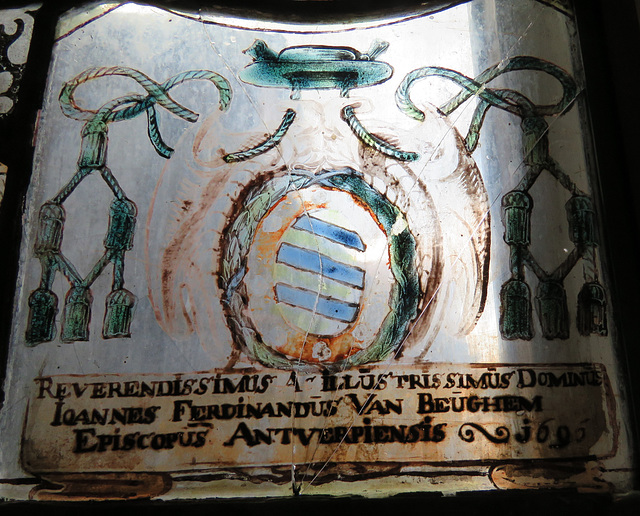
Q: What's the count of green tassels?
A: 12